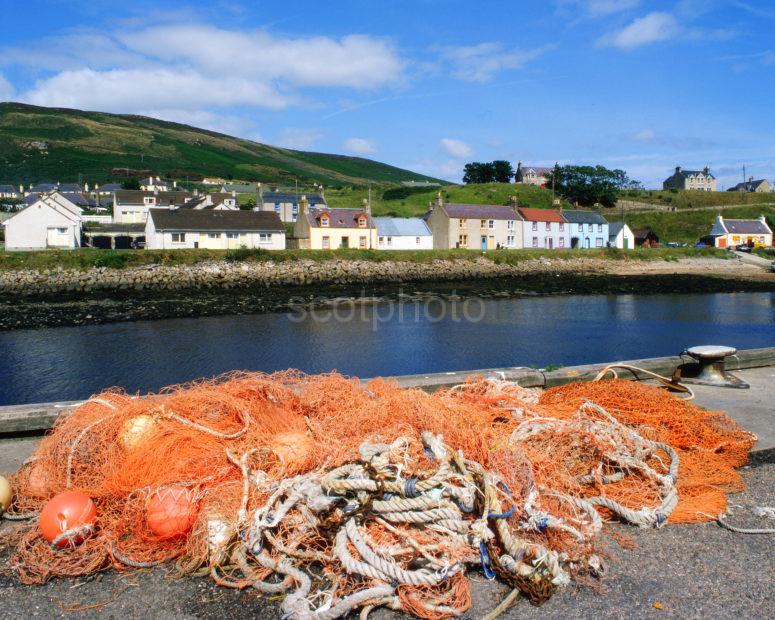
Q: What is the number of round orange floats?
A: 2